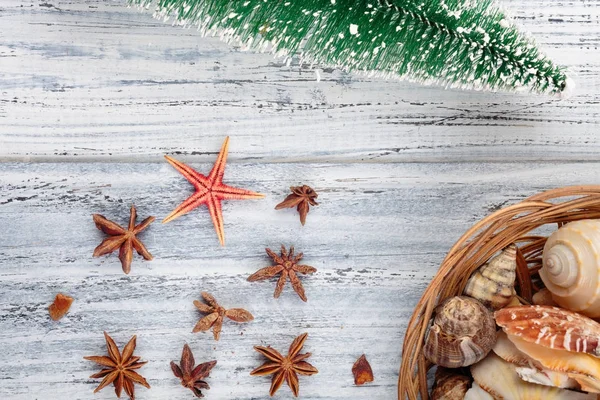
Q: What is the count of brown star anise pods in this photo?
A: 7